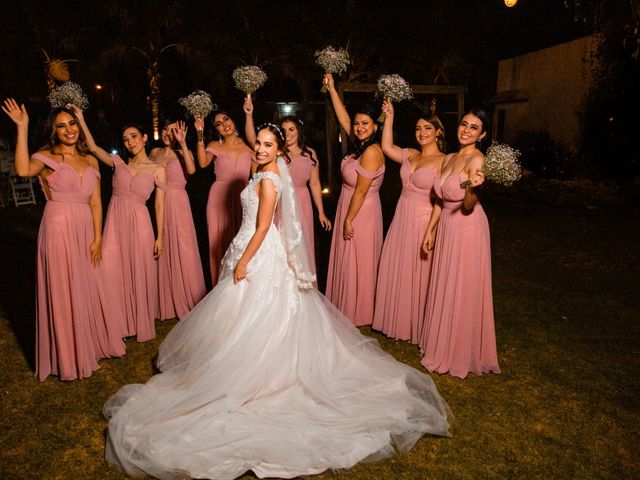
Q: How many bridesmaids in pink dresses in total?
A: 8